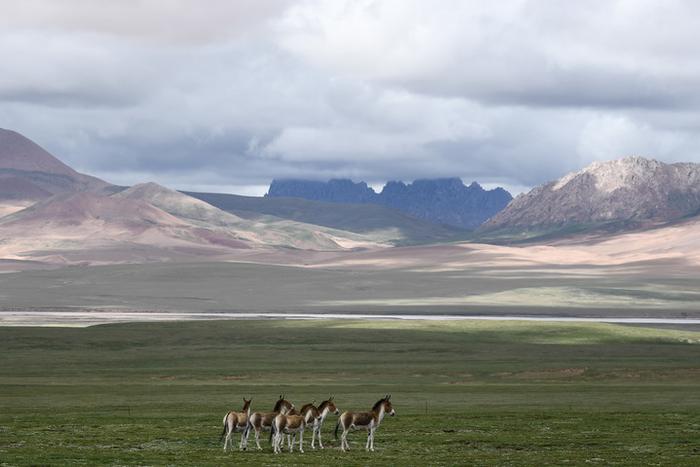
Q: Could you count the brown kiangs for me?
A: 5